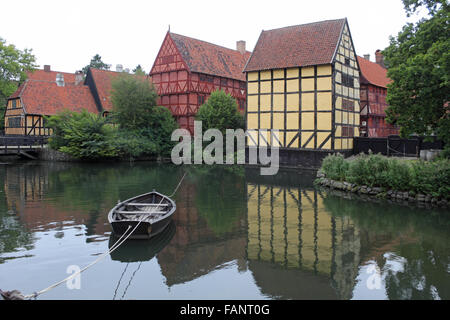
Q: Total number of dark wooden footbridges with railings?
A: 1